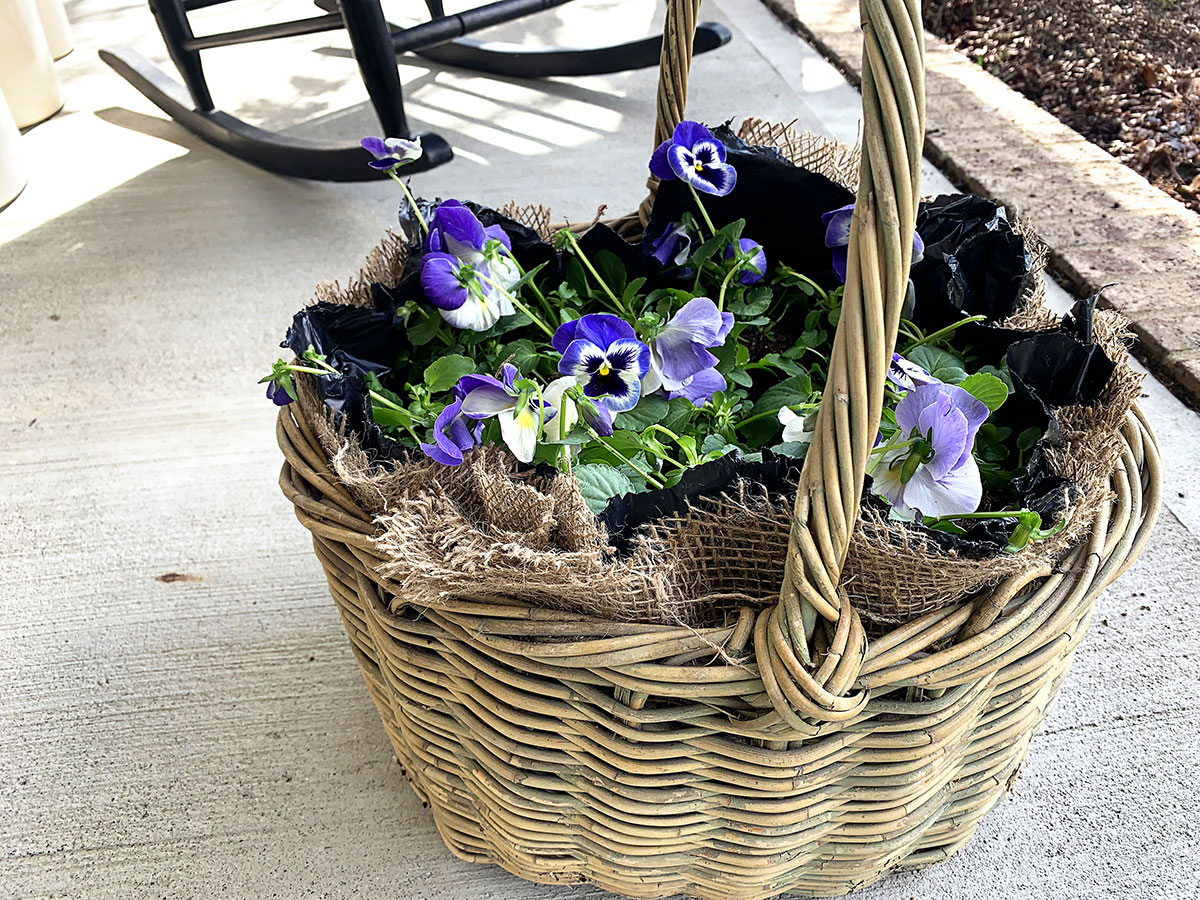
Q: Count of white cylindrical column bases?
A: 3